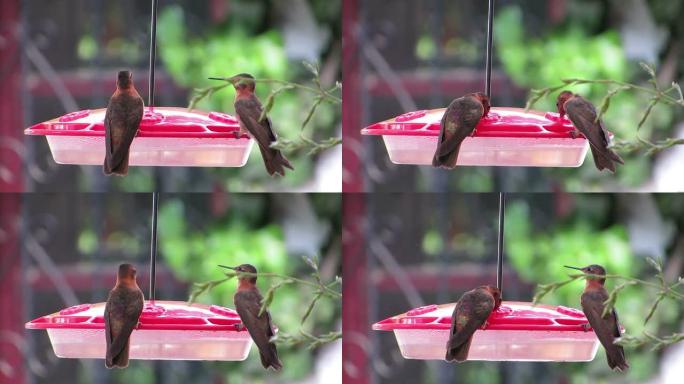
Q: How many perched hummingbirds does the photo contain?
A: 8